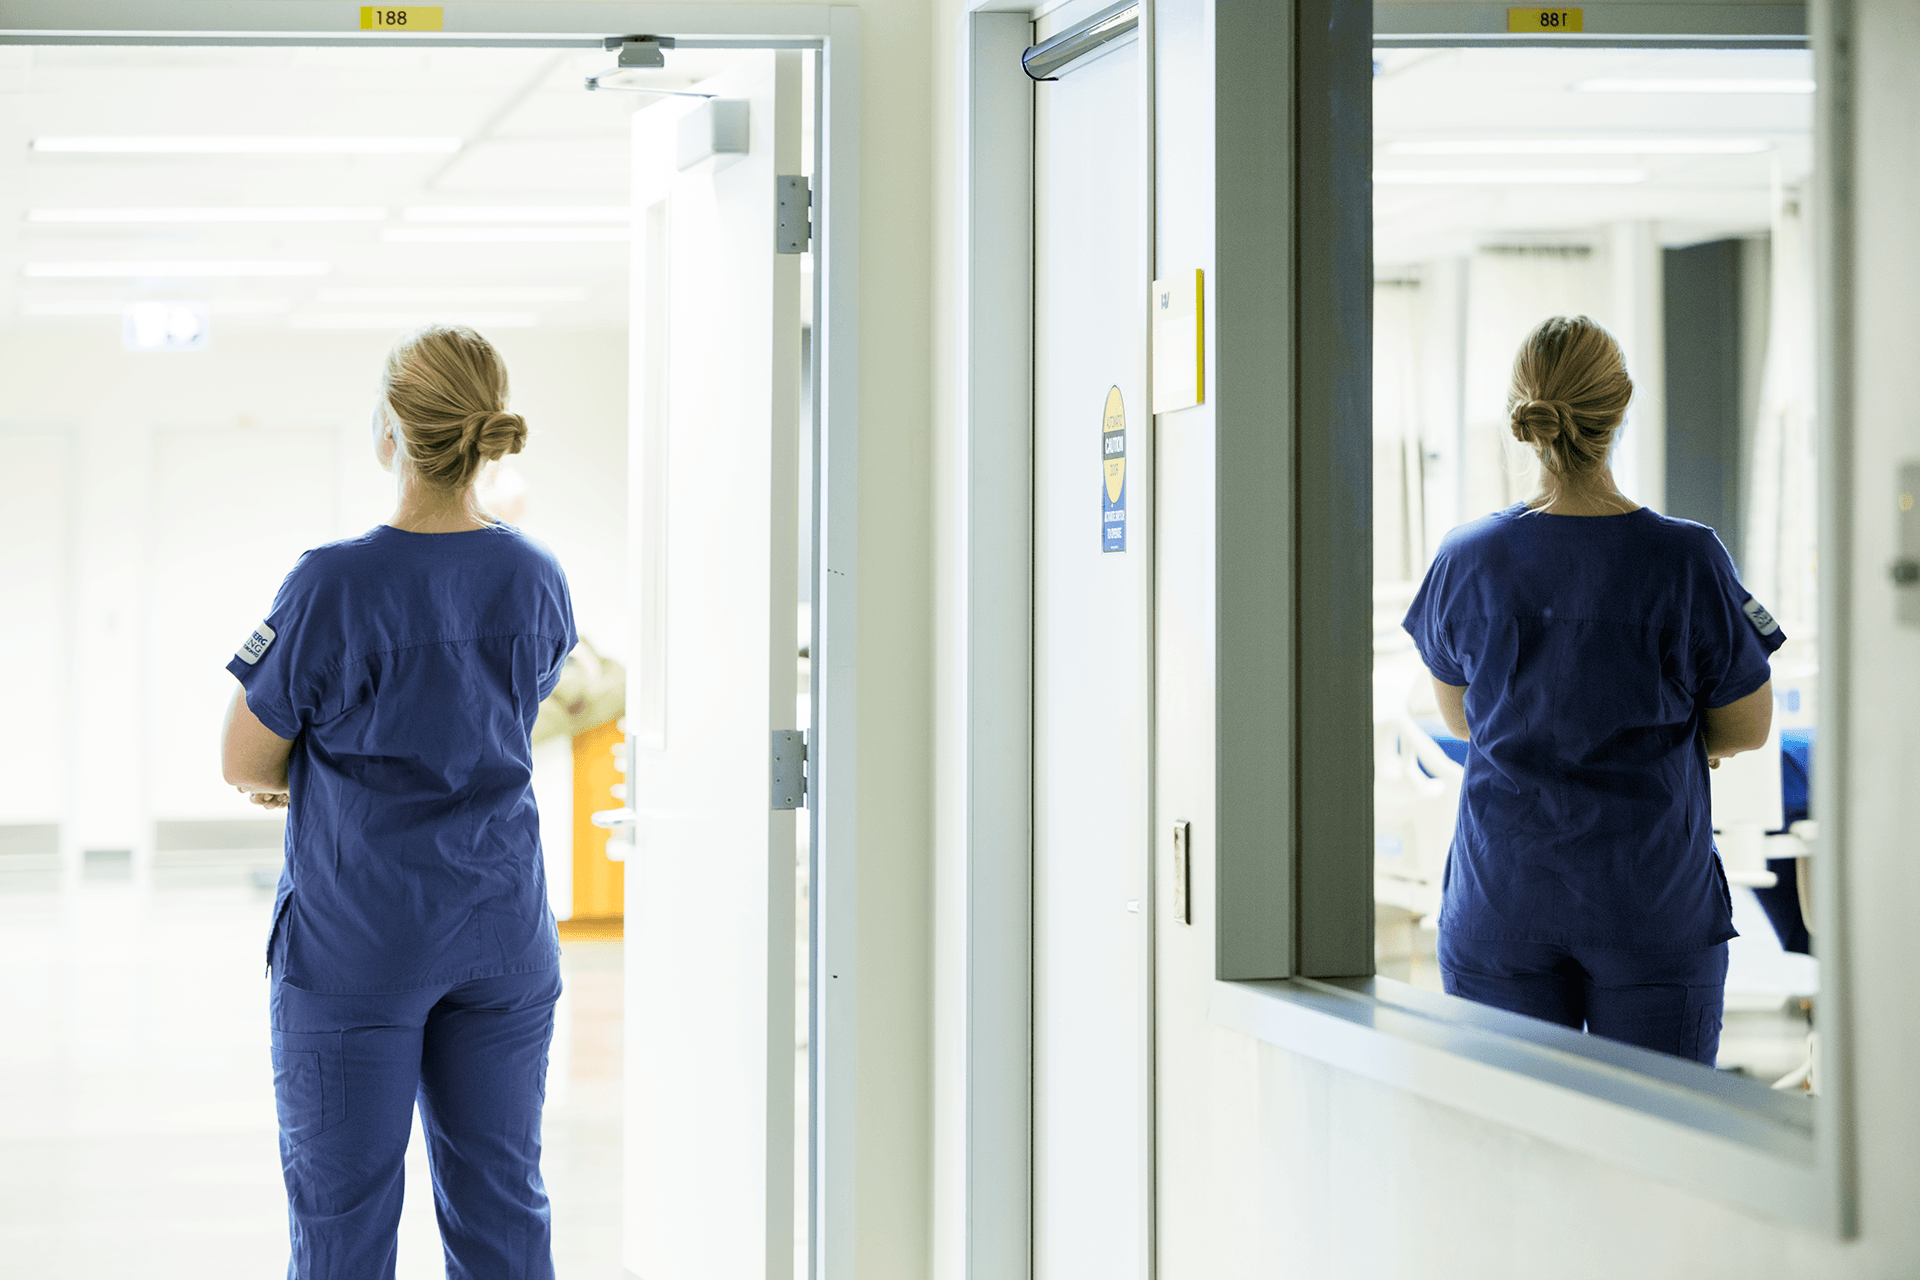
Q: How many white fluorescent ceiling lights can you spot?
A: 11